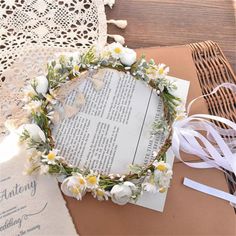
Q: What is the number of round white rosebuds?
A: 5